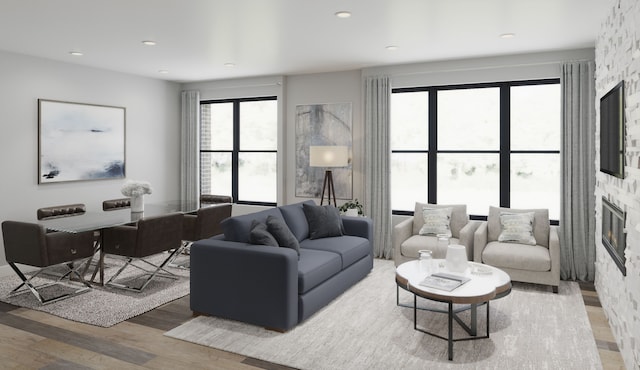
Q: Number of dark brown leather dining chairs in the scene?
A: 6